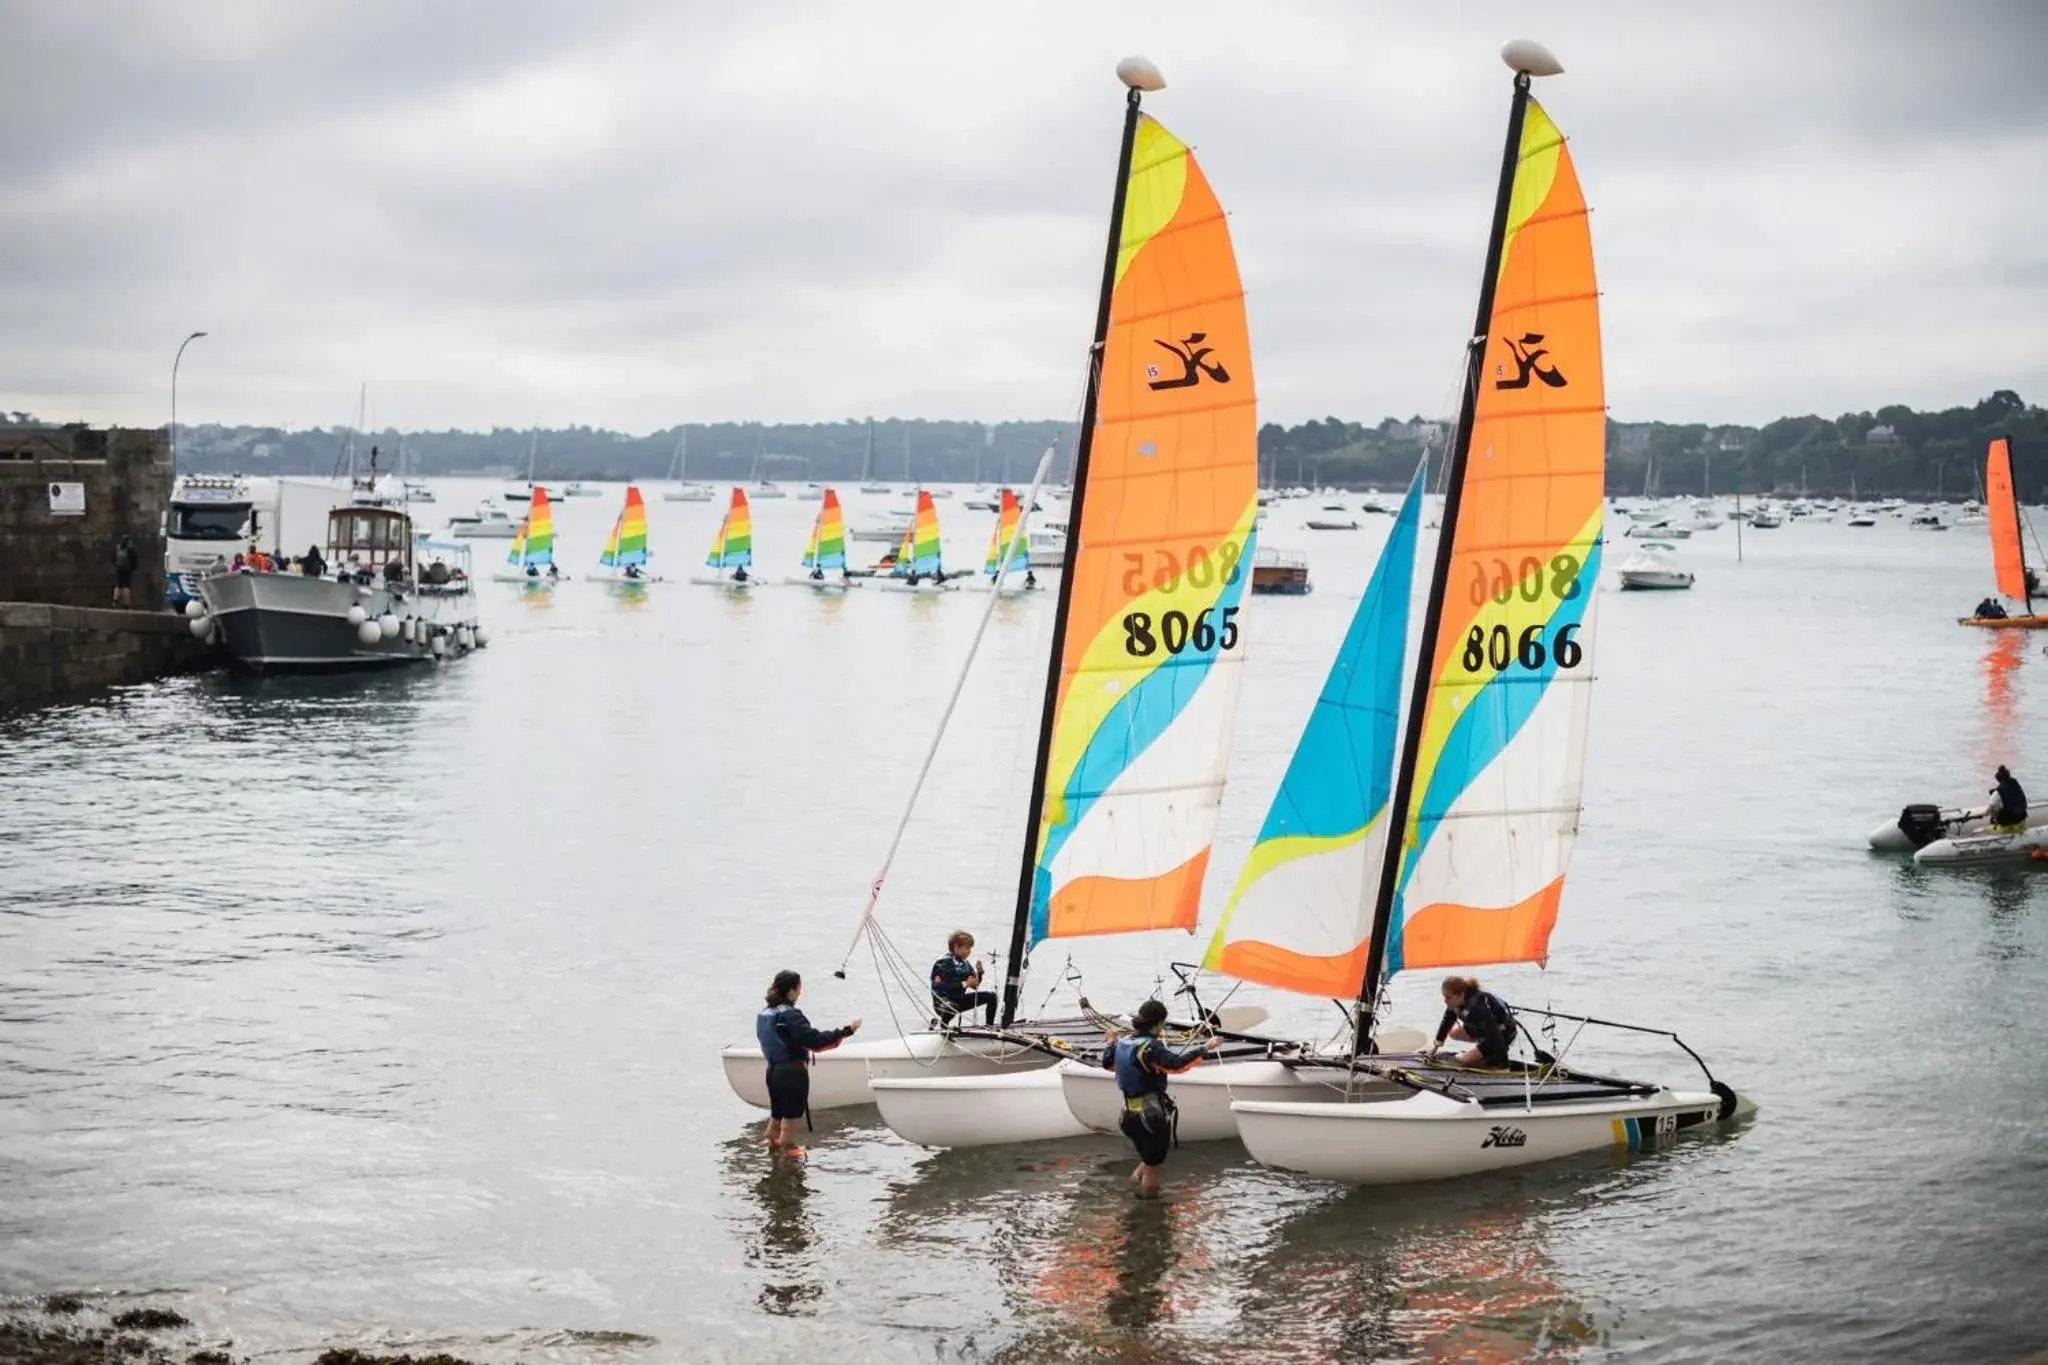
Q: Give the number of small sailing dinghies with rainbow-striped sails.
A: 6